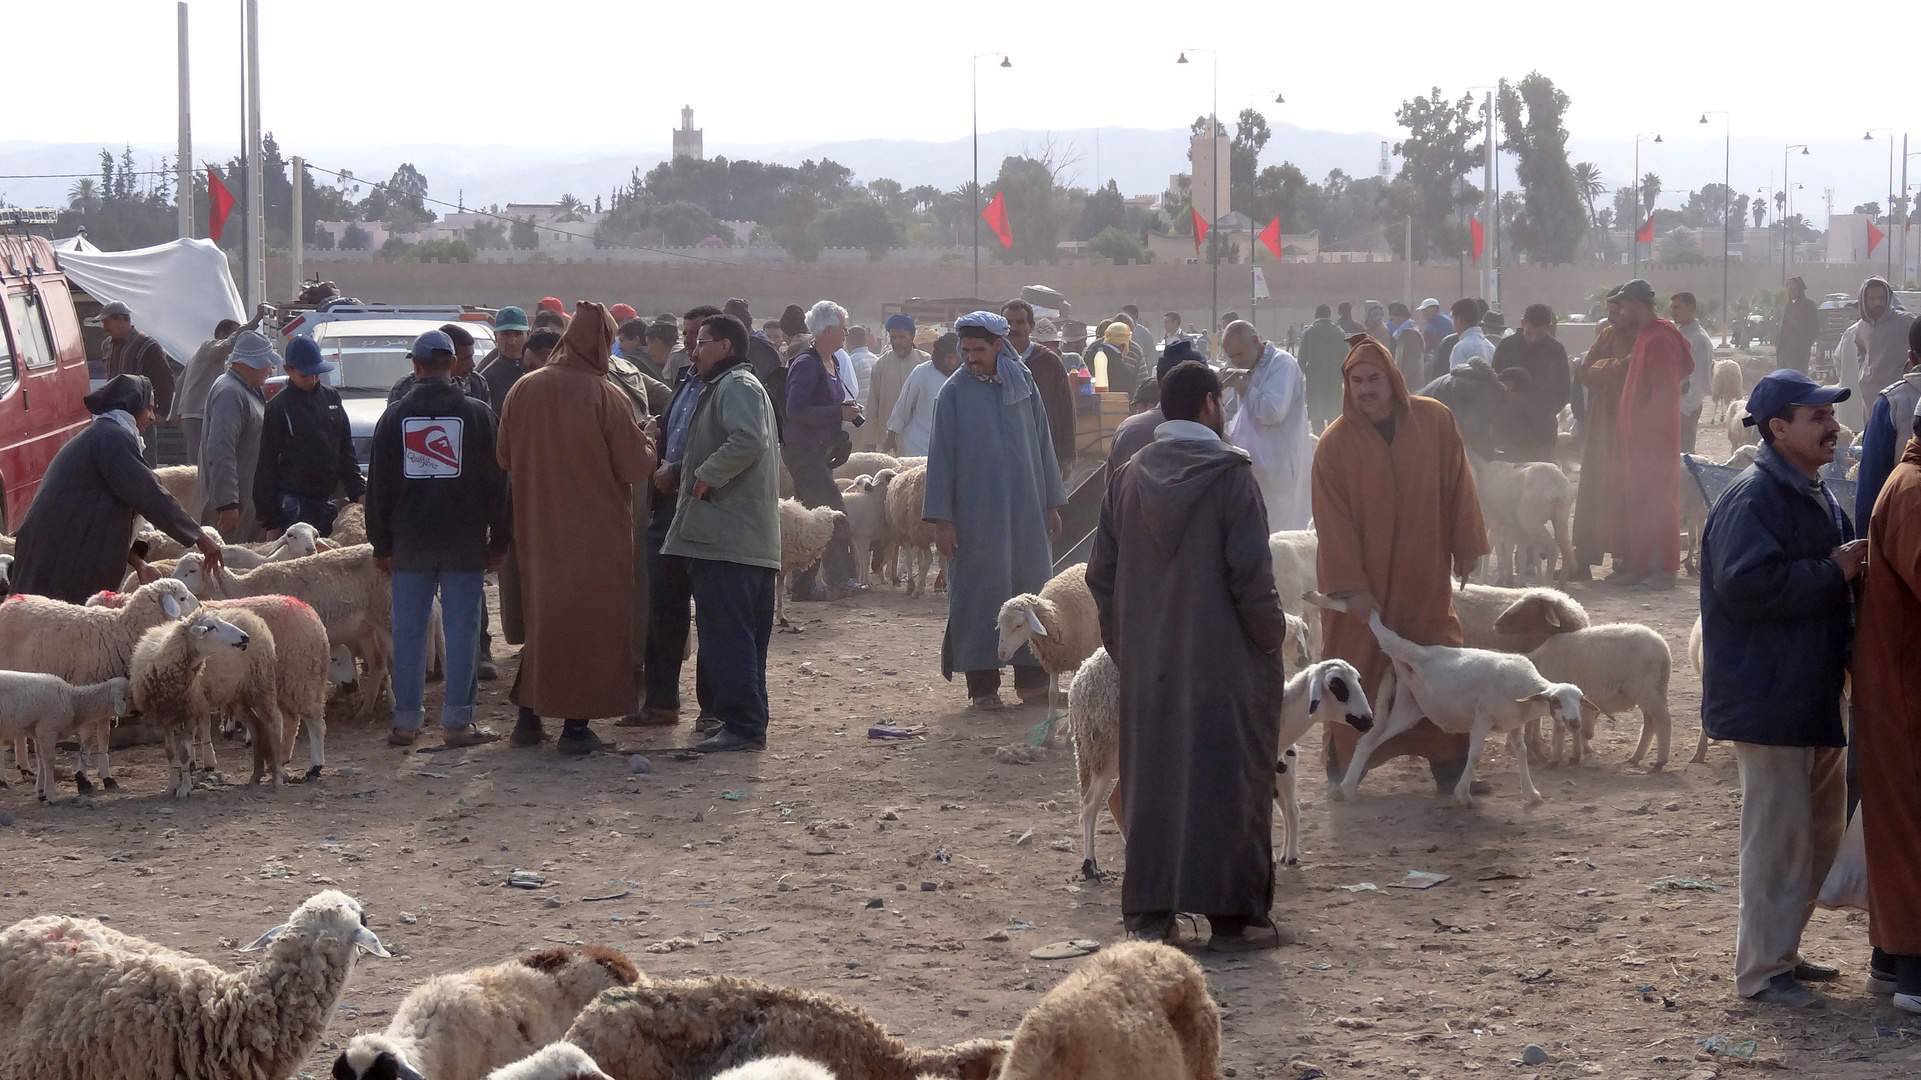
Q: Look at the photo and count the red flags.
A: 7